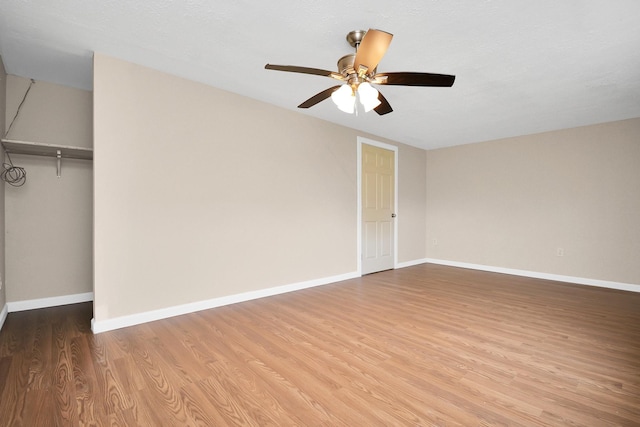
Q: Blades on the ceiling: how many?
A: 5